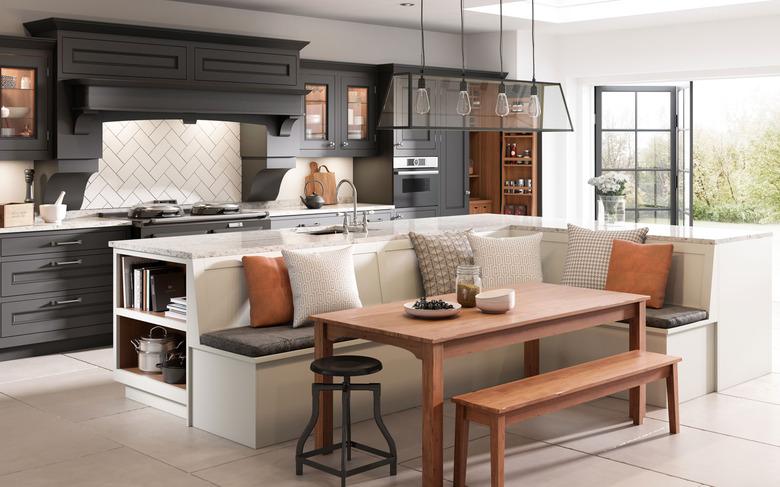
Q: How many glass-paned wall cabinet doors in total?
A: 3